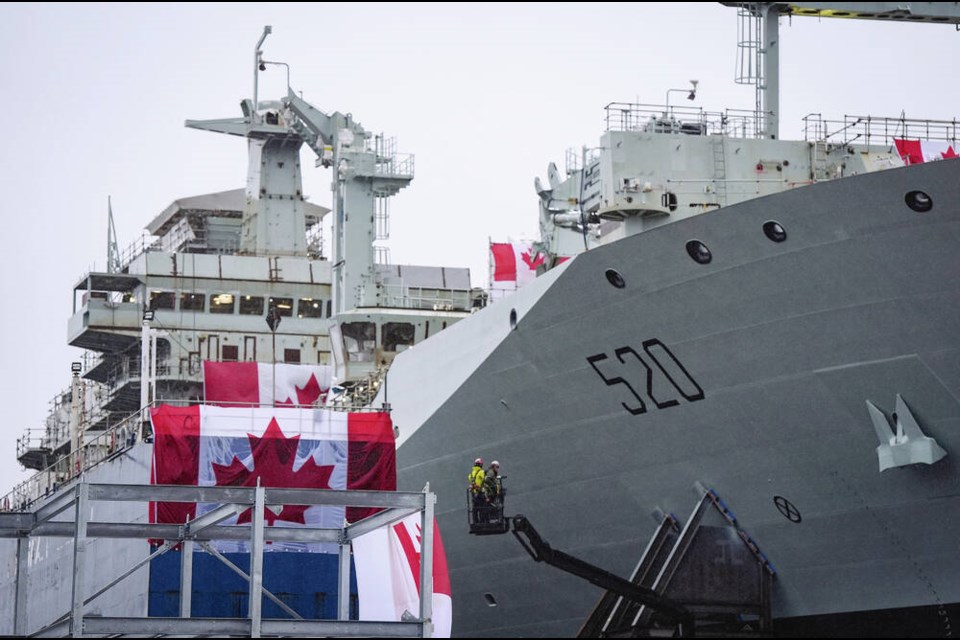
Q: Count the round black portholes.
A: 5